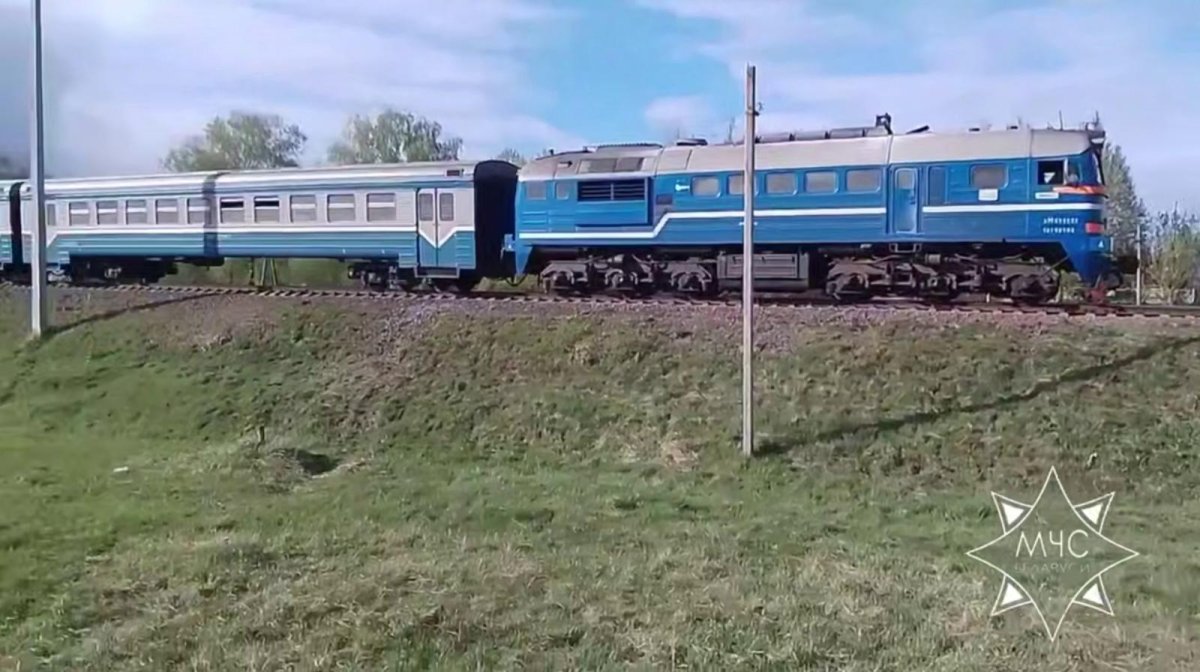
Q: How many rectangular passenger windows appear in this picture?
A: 10